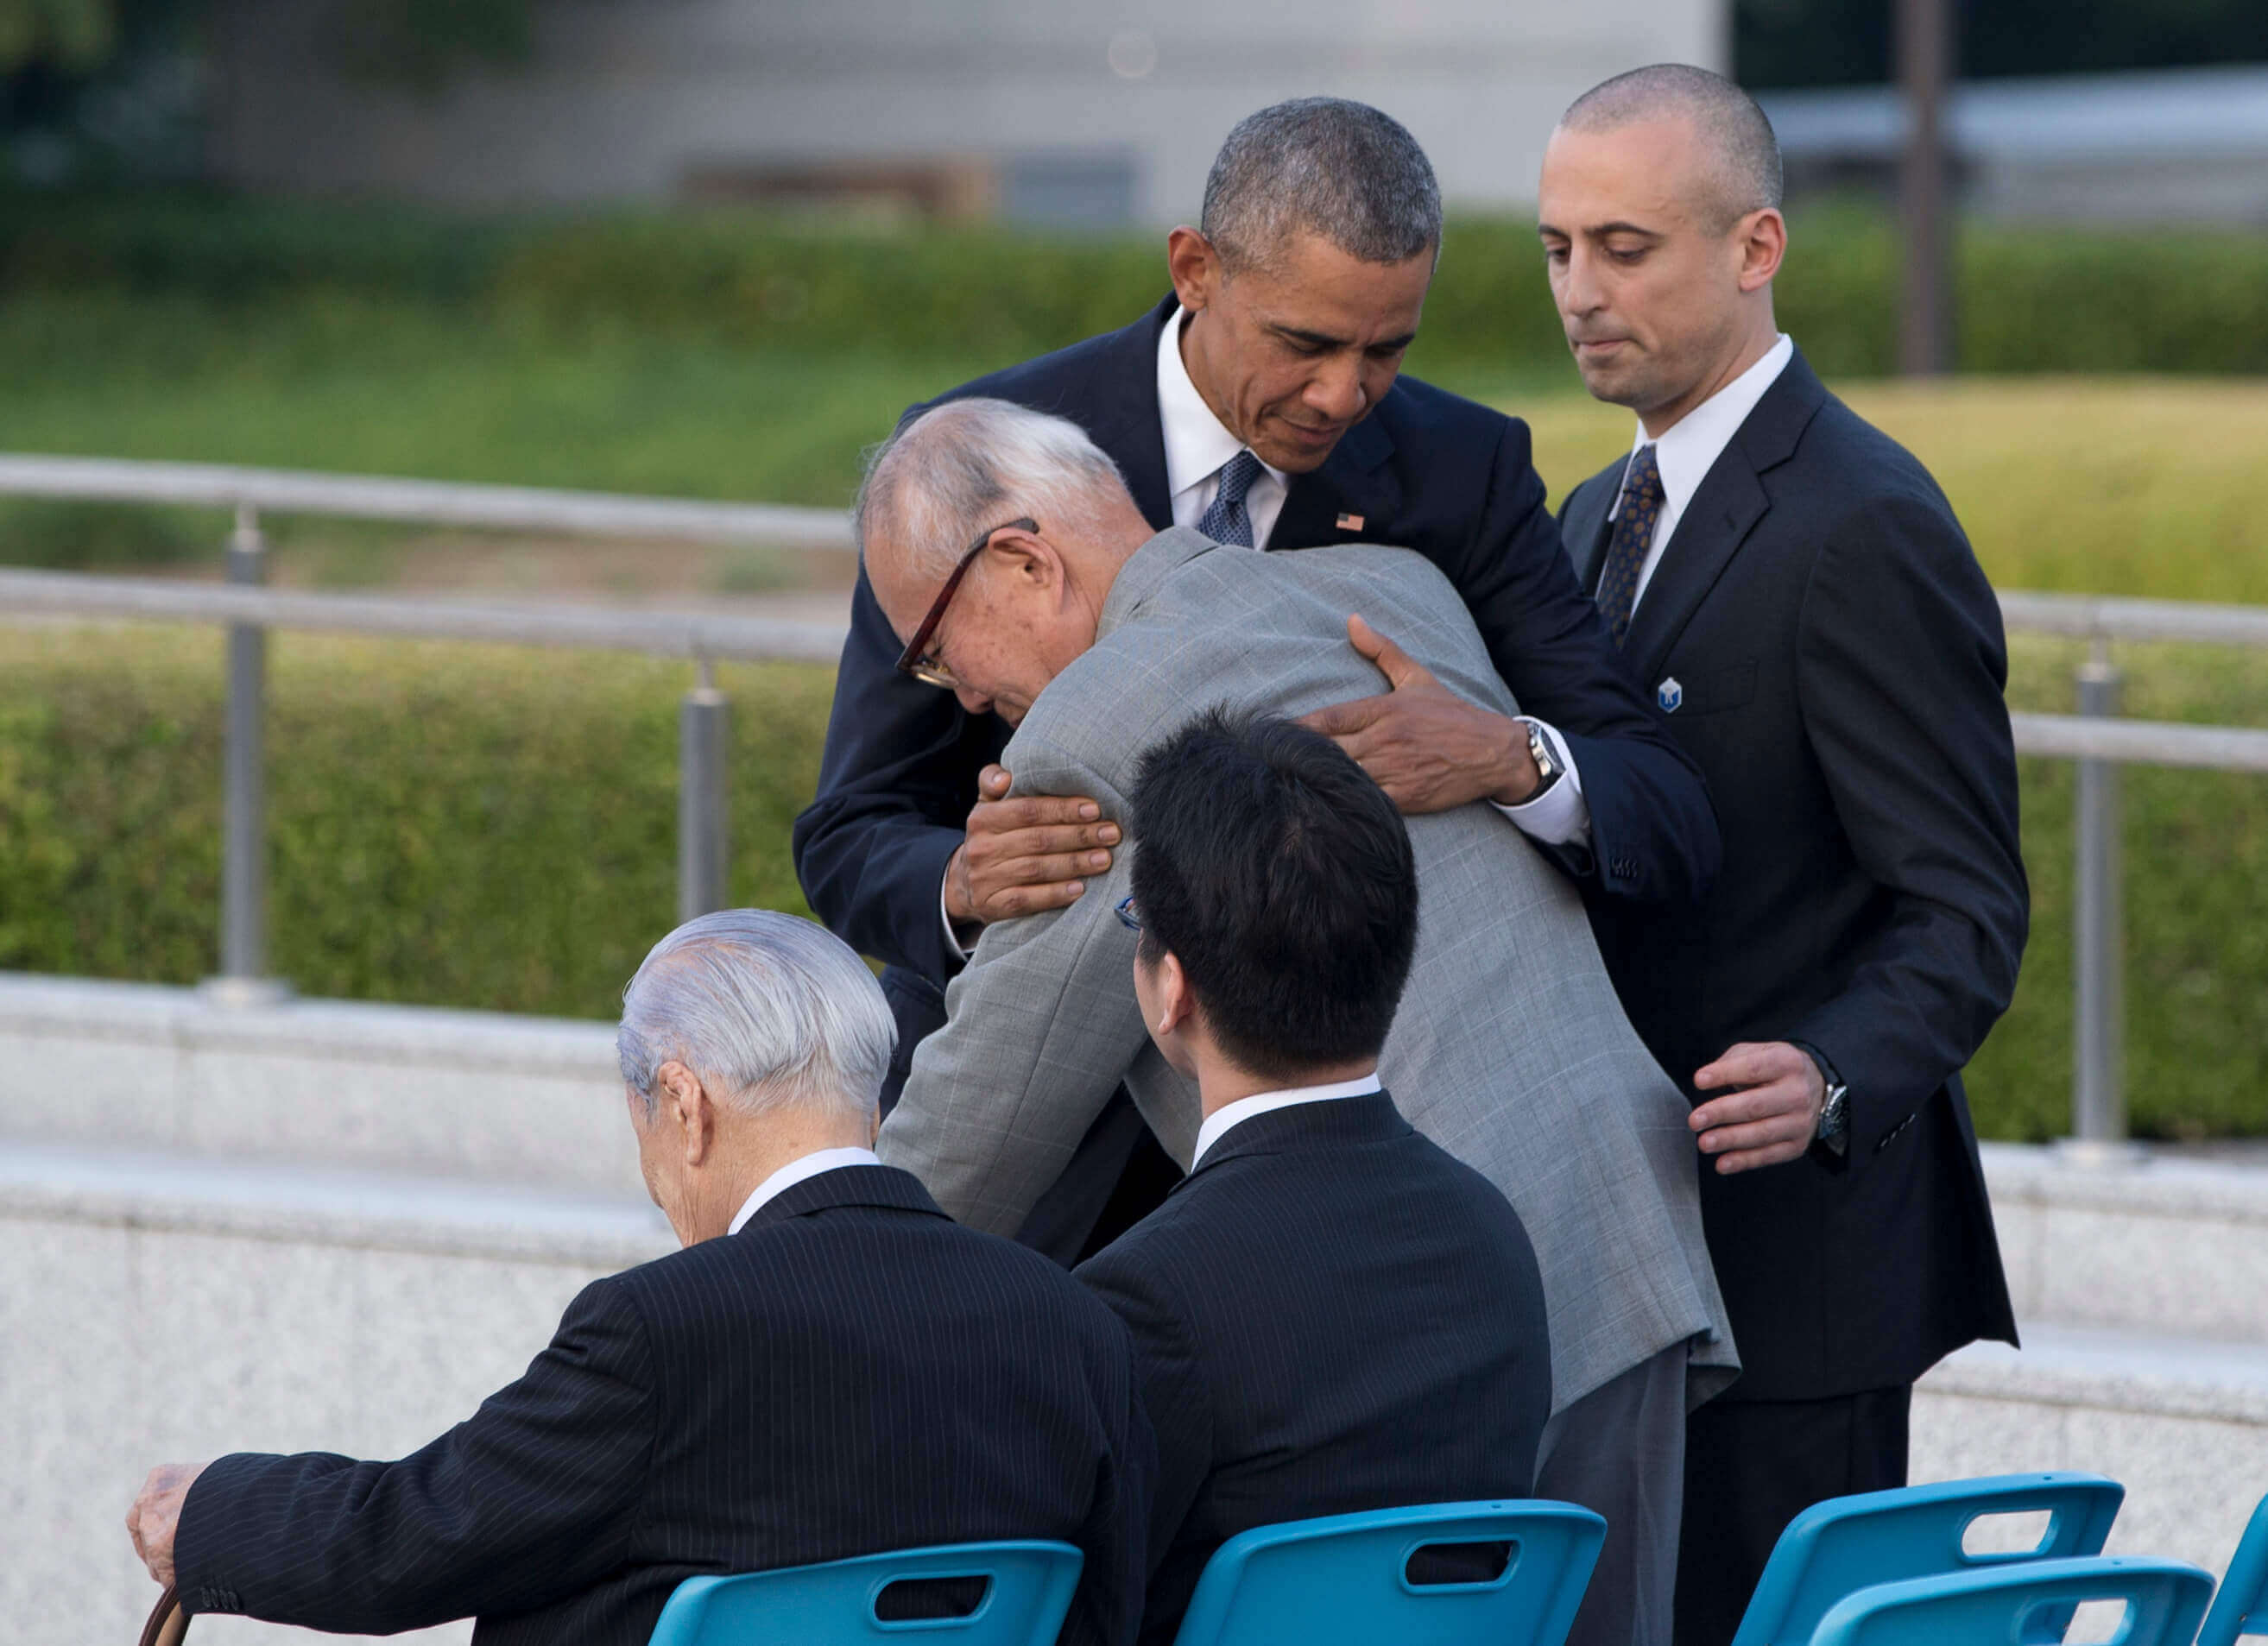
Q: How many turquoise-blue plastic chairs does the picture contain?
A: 5